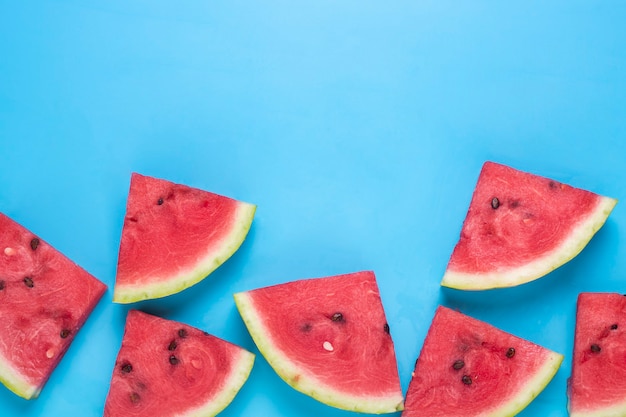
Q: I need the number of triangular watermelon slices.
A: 7